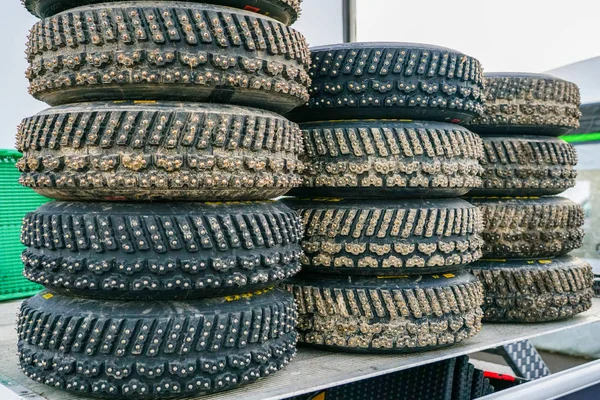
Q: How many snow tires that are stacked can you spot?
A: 13